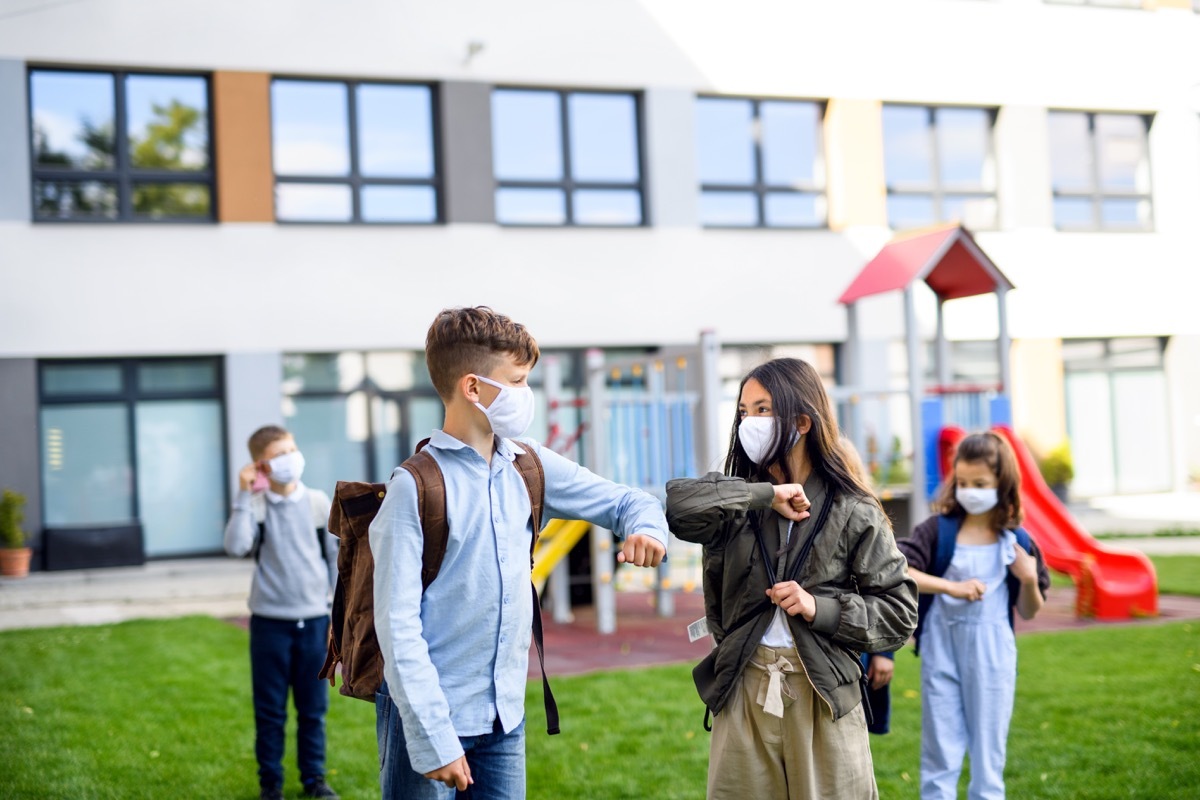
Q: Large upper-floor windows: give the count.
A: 6